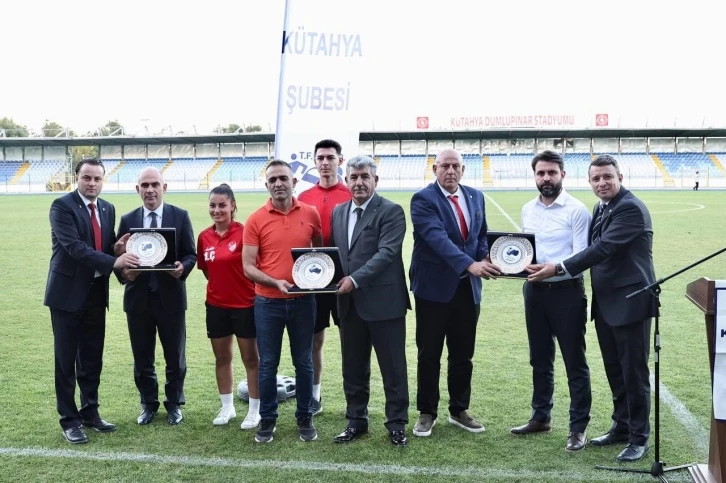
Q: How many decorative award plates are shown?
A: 3